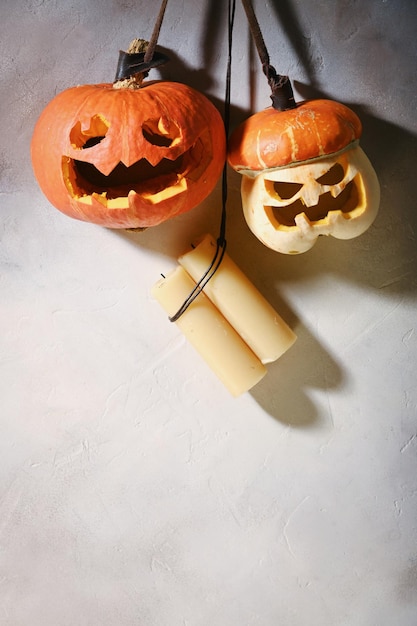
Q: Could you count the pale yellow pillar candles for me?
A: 2